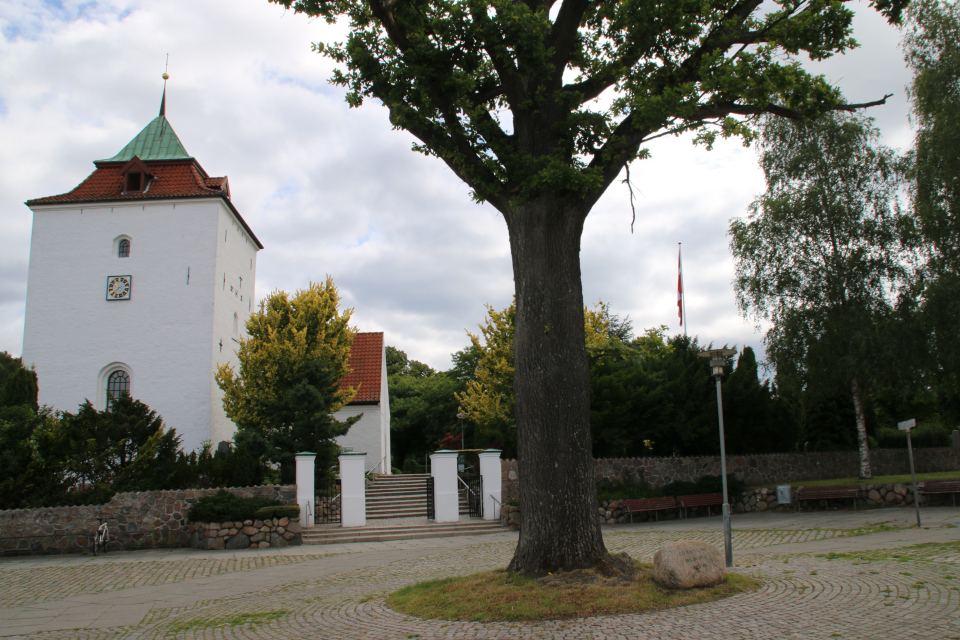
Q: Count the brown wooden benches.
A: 4